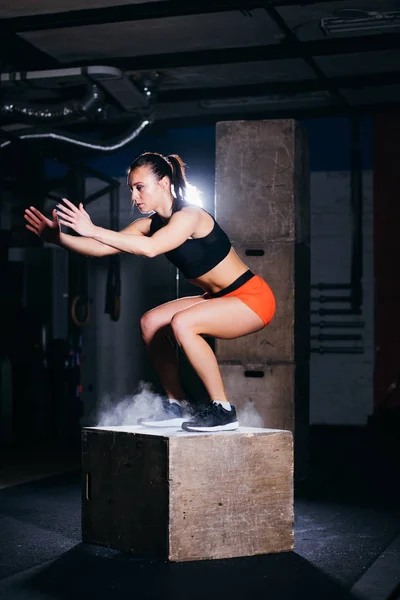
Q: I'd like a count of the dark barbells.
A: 6